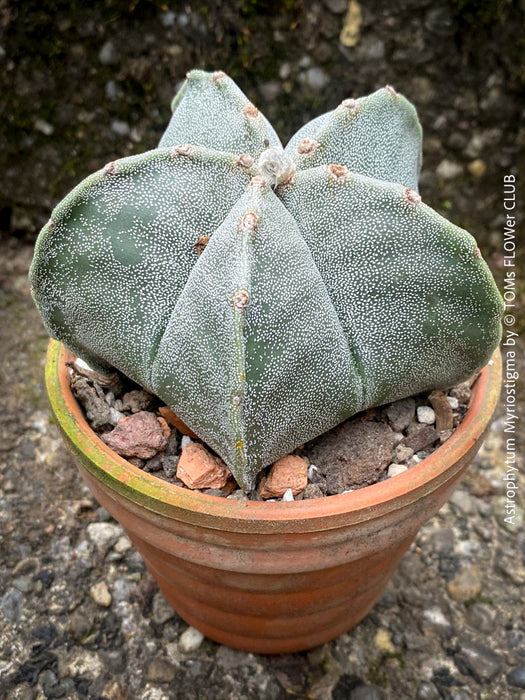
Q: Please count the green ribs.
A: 5